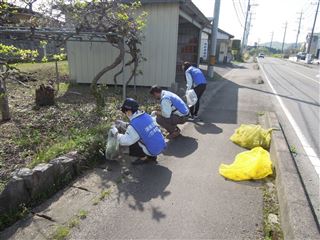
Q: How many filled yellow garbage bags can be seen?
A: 2